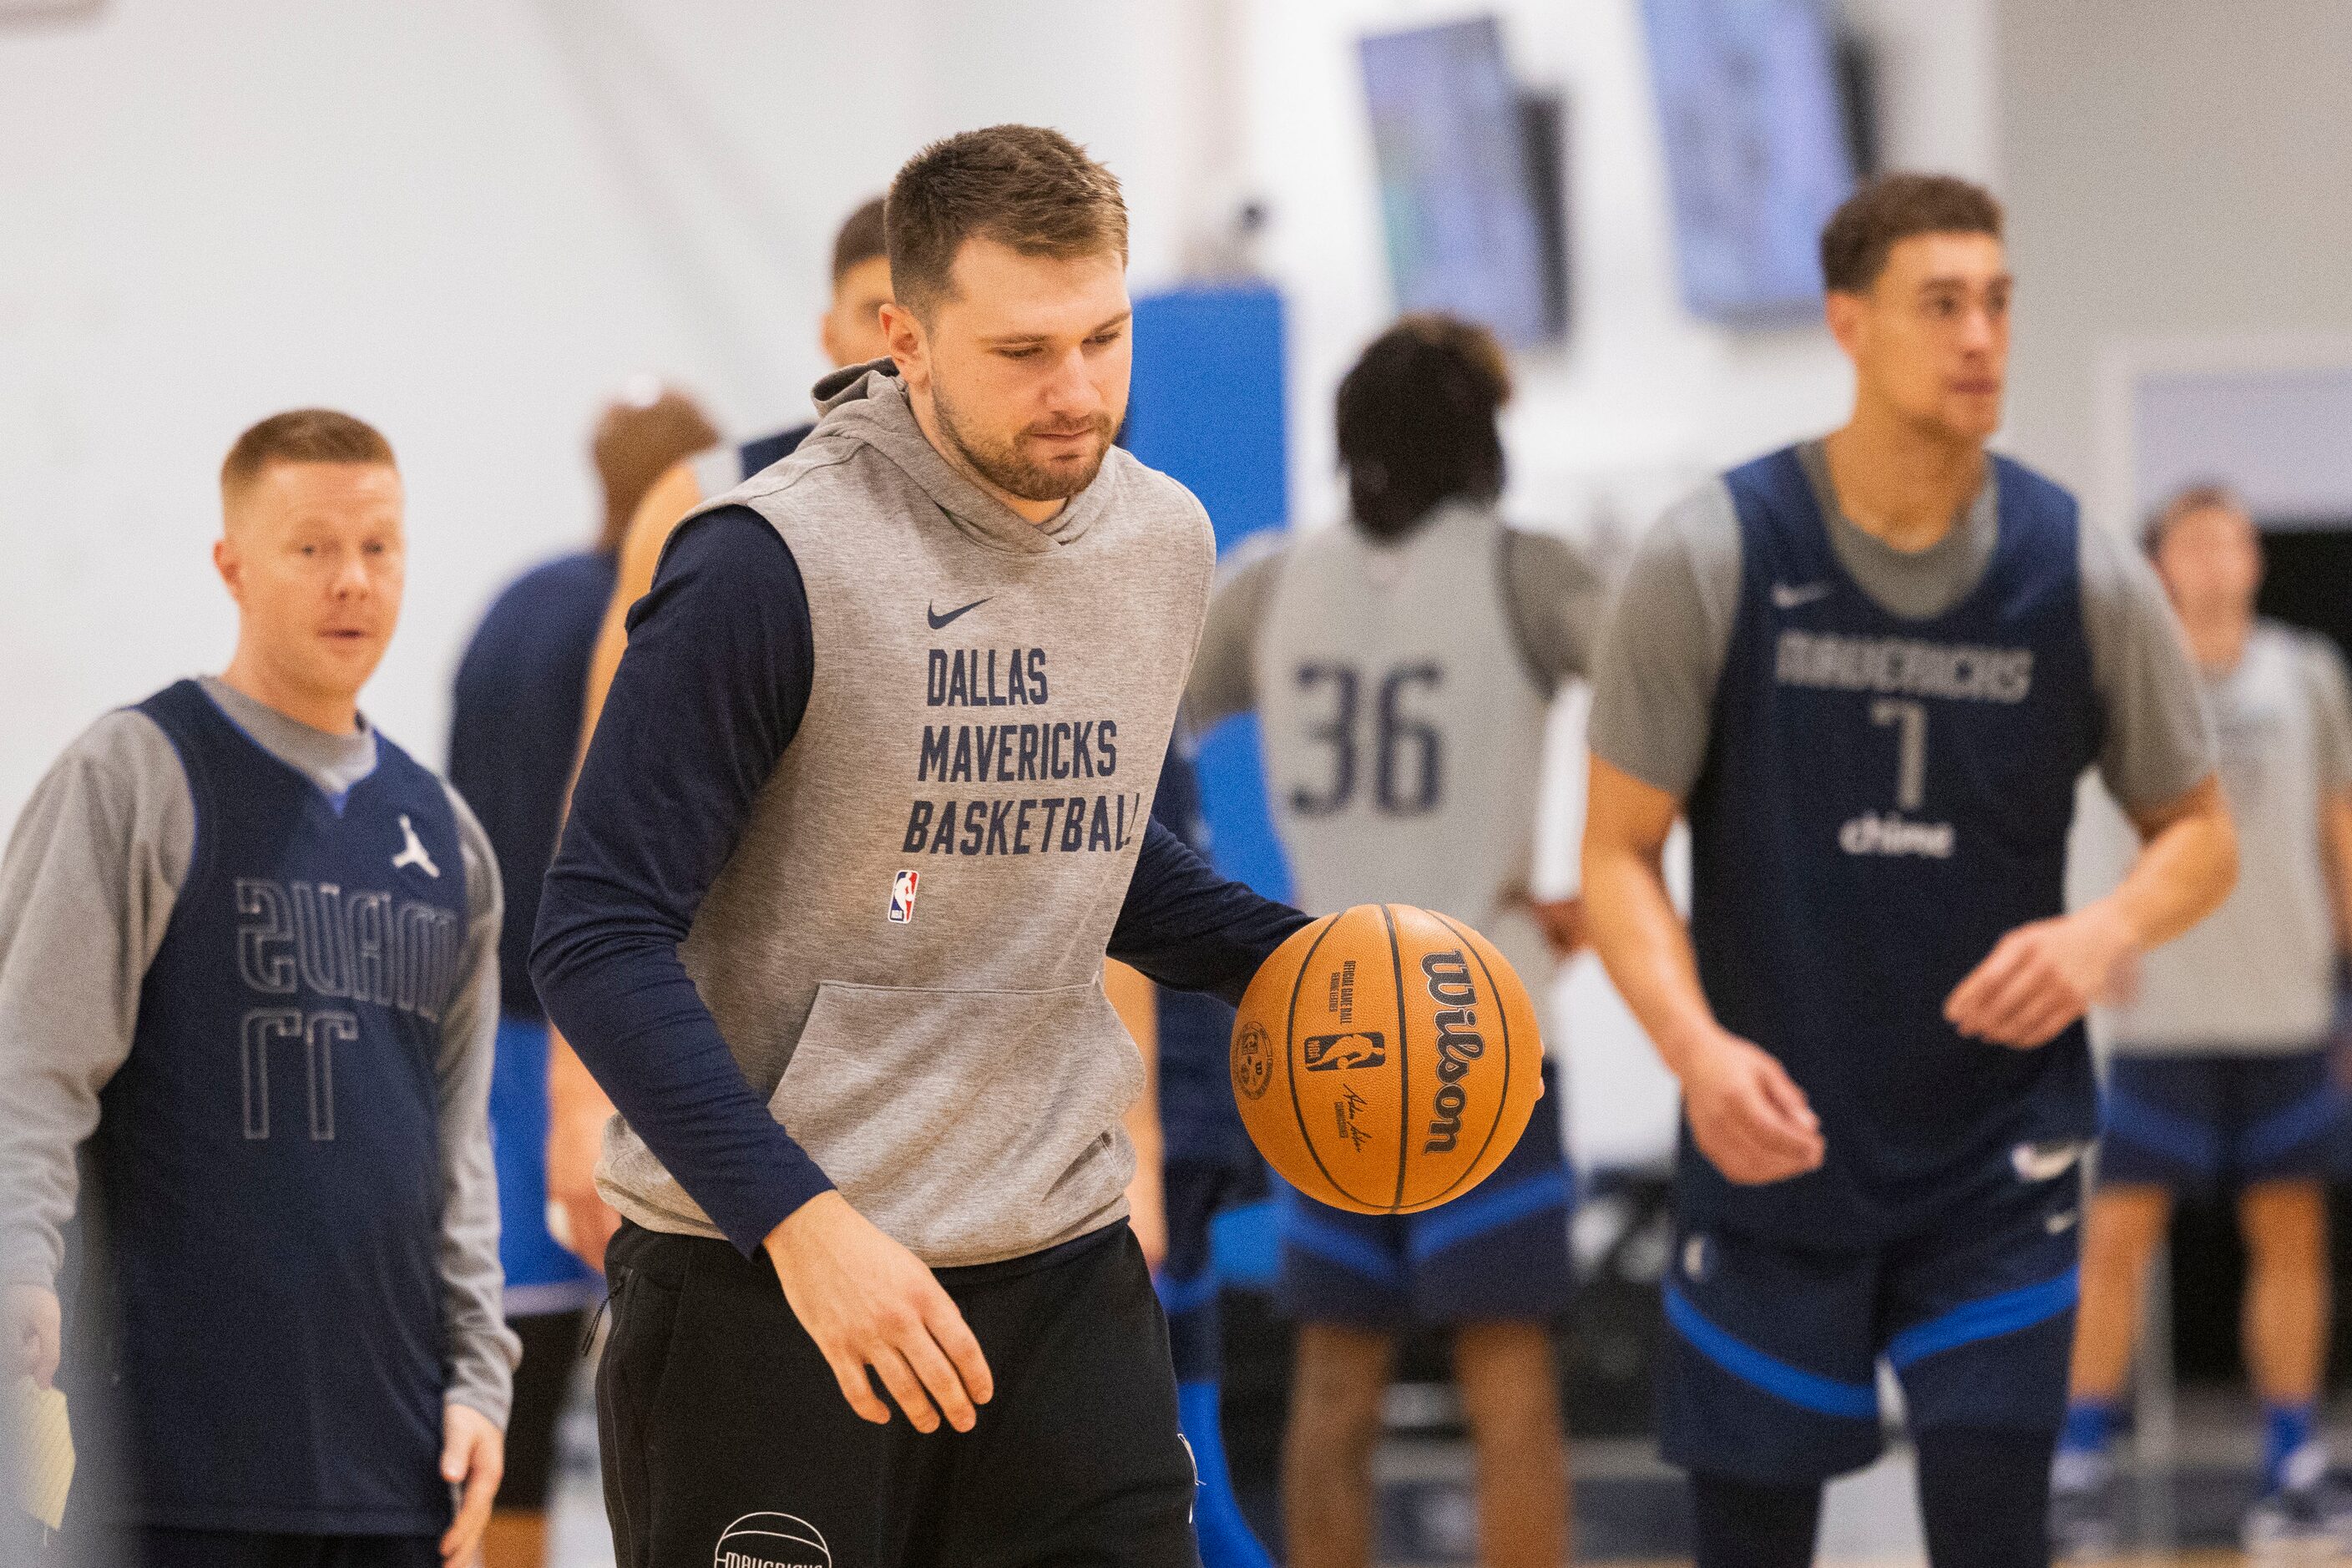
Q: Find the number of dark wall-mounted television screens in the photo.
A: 2